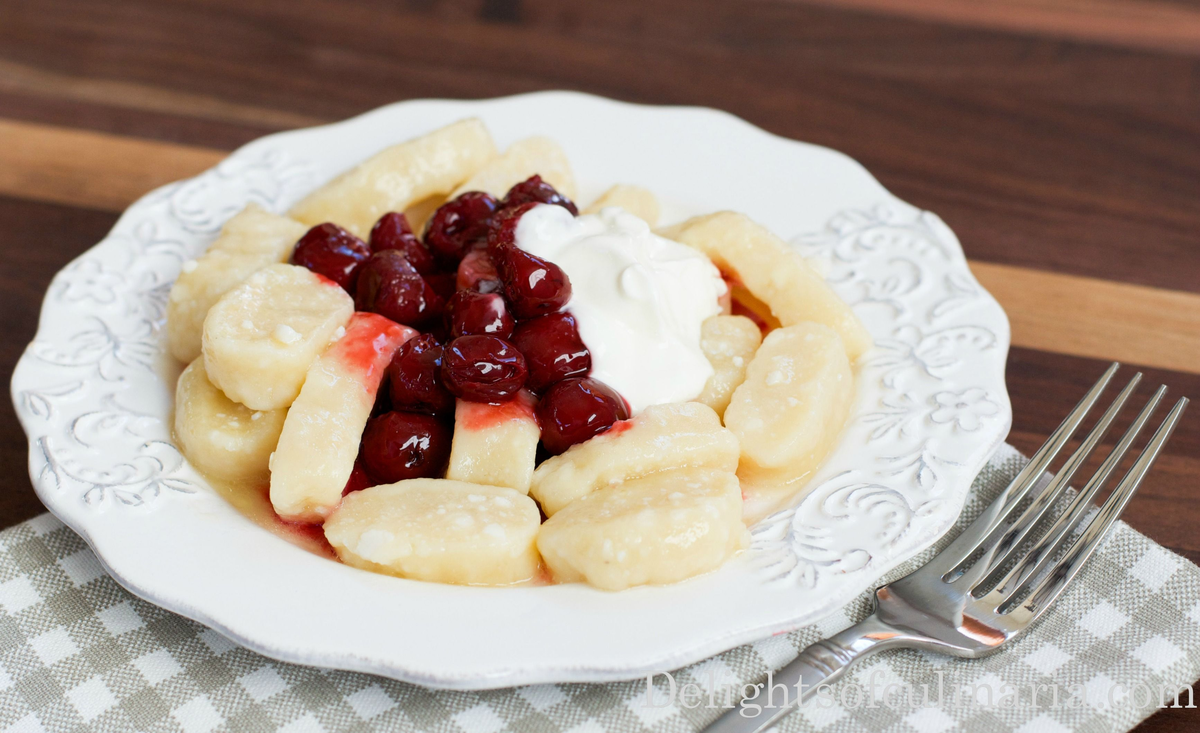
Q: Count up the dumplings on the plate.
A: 14